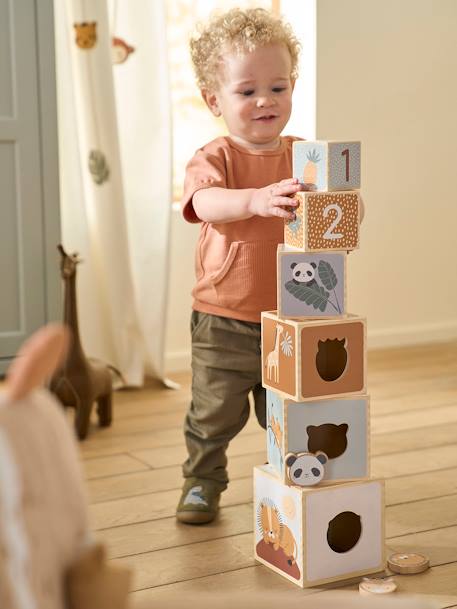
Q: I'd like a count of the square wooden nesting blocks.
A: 6